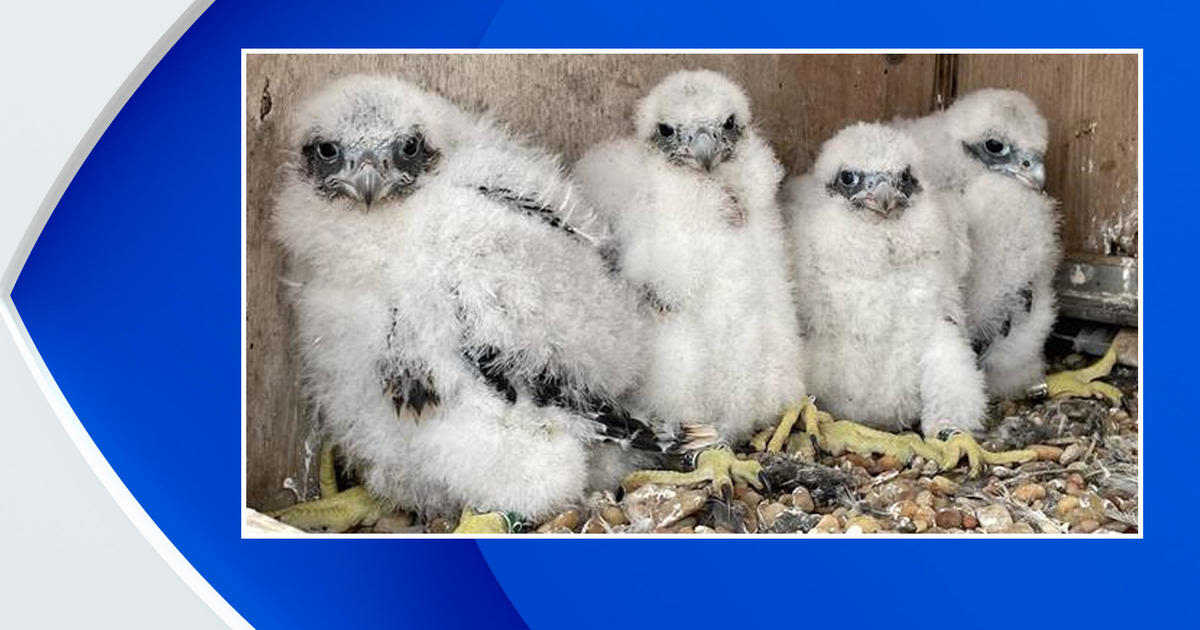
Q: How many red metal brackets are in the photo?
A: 0